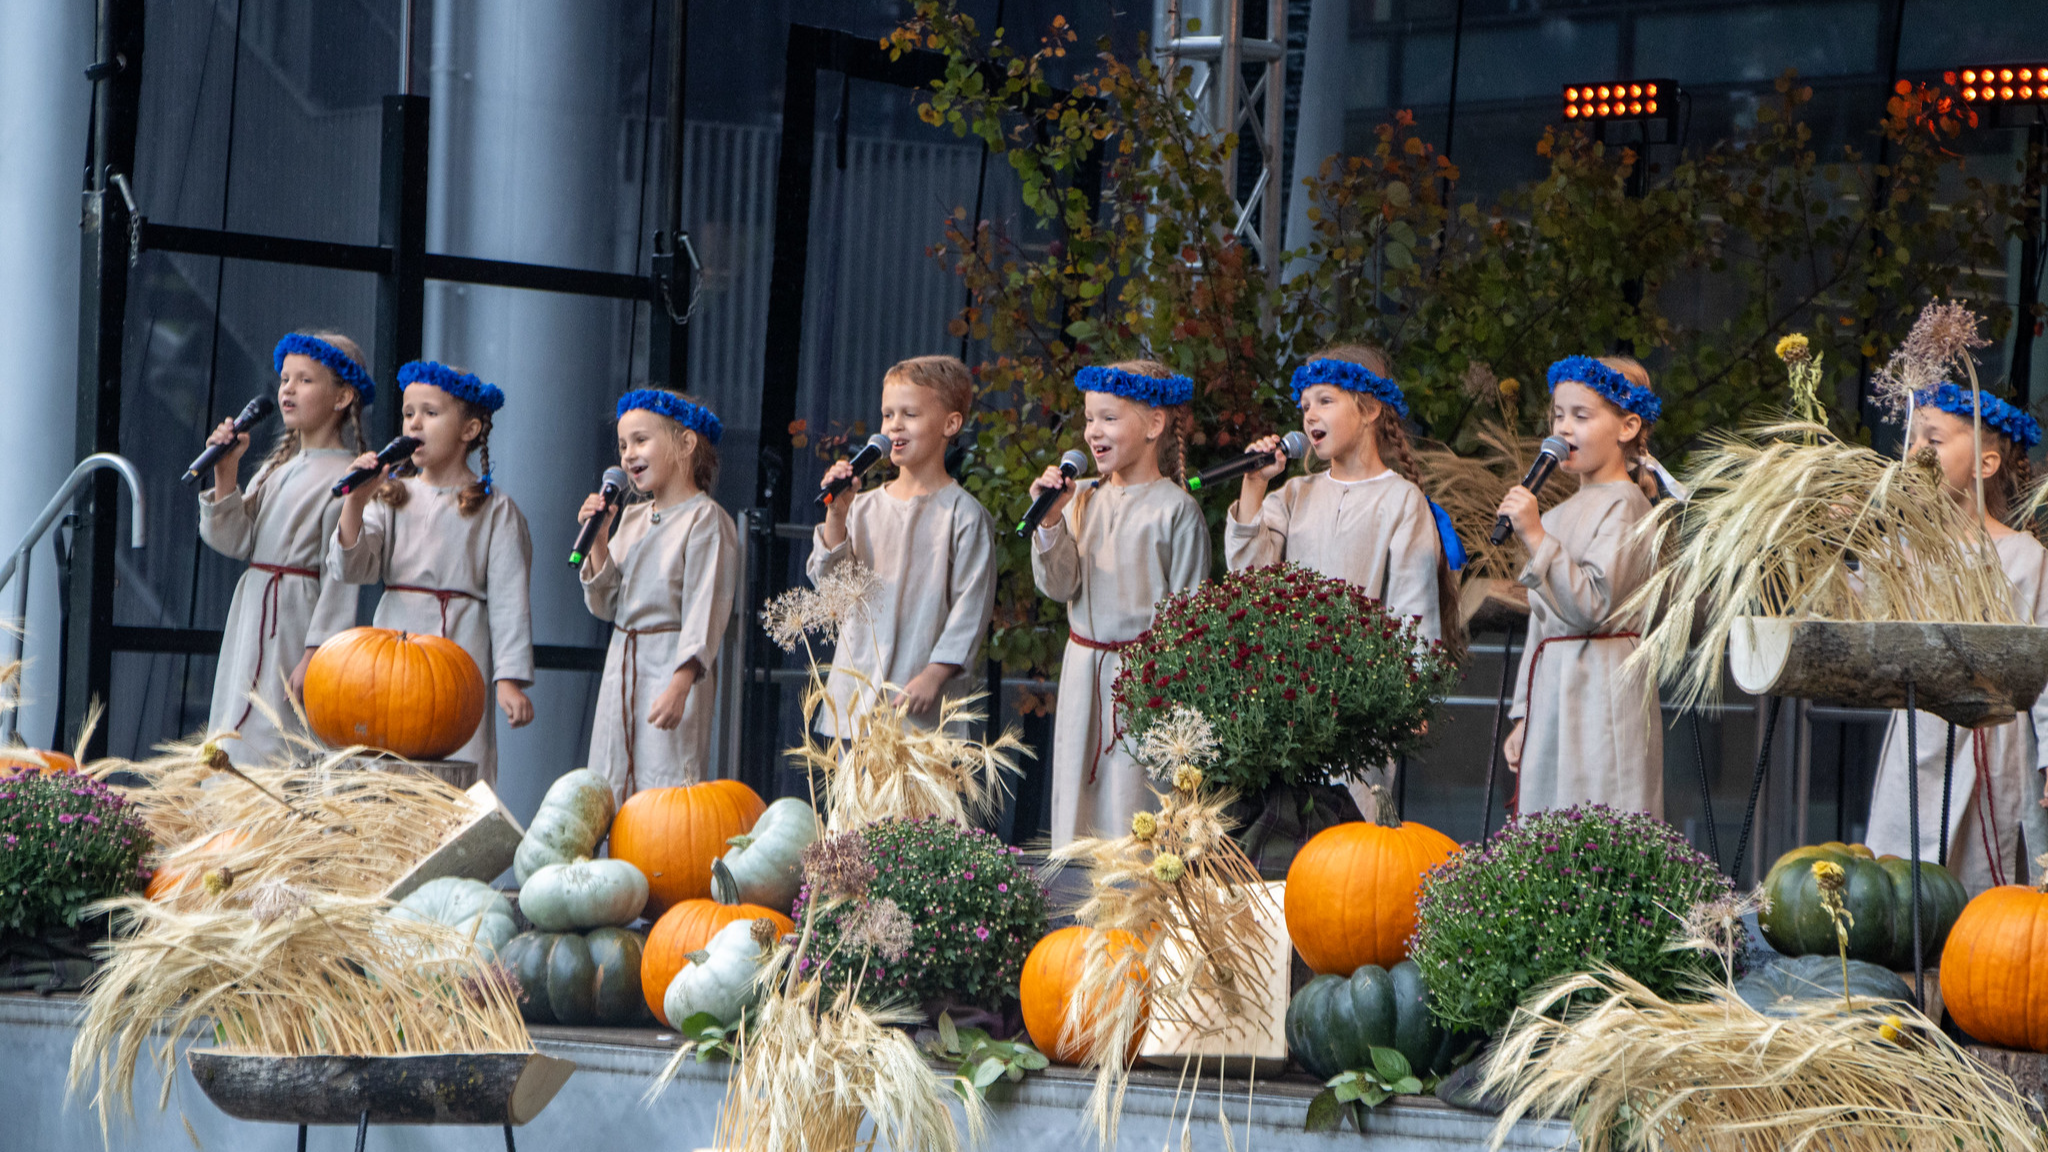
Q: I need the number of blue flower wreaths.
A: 7